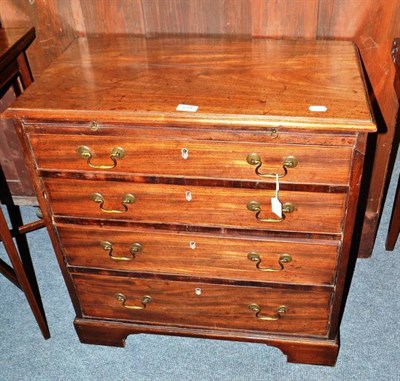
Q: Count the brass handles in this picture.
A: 8